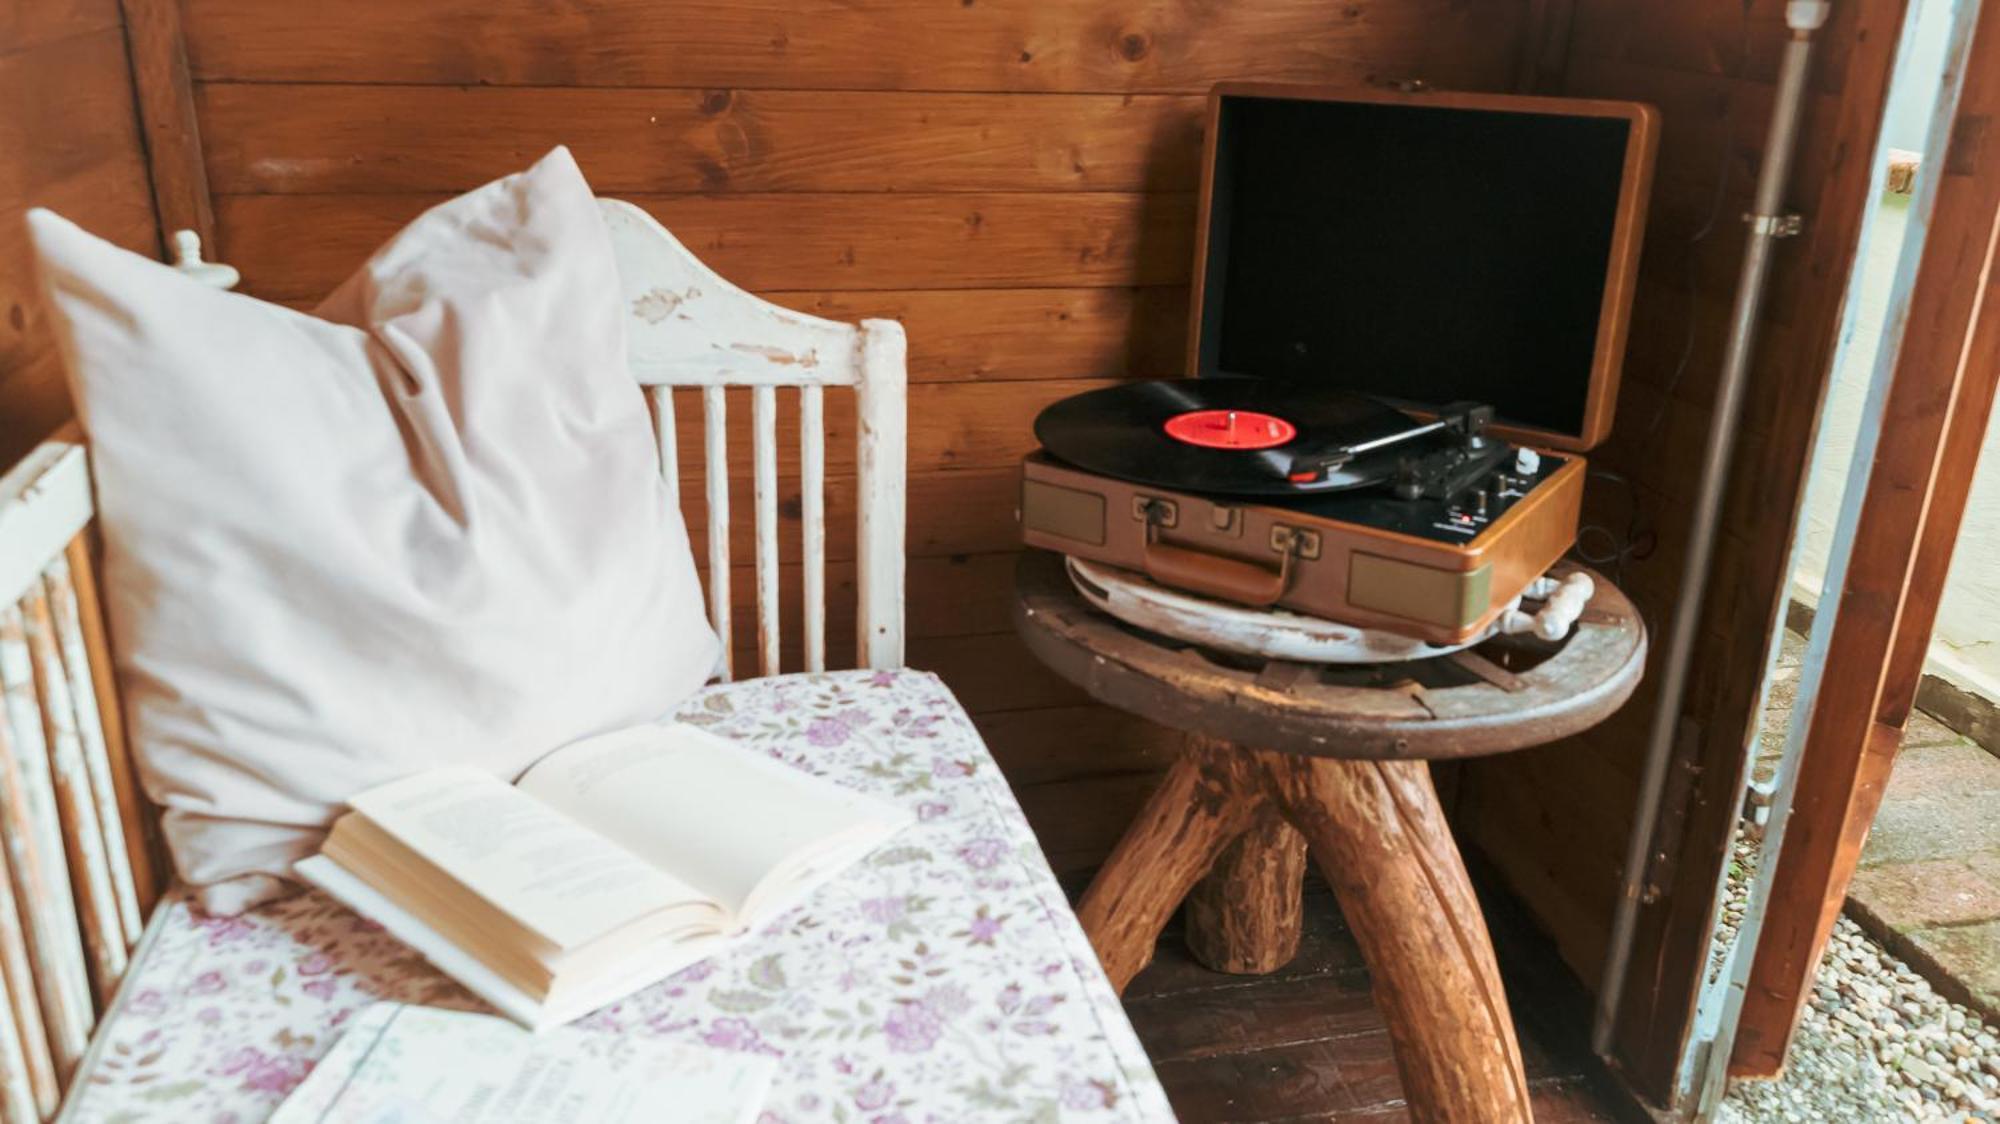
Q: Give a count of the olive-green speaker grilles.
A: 2